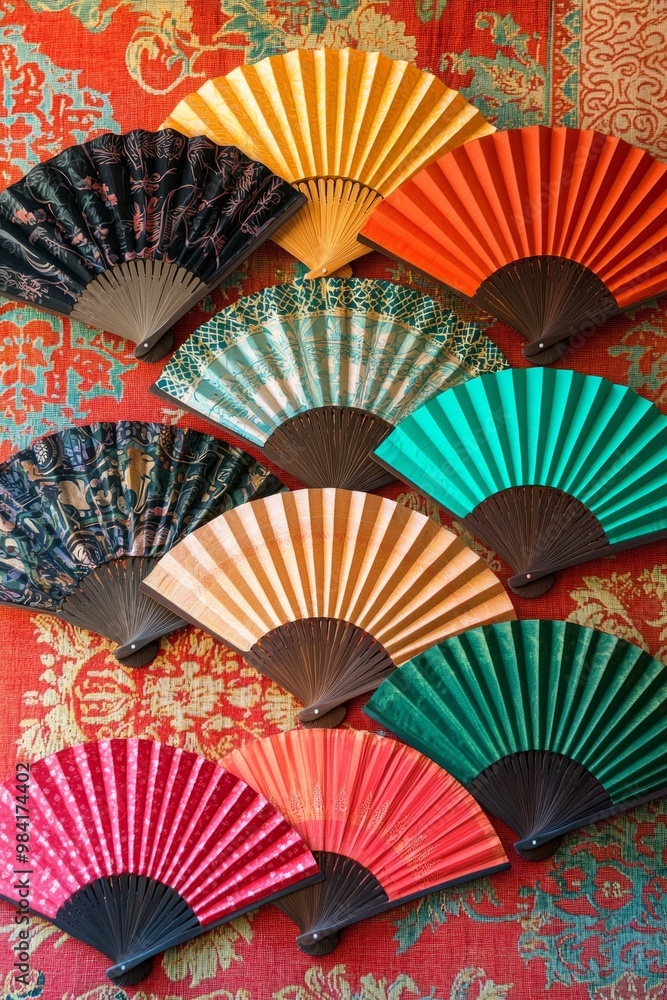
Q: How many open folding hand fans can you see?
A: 10